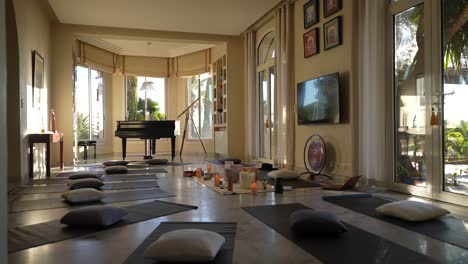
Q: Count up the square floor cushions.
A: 12